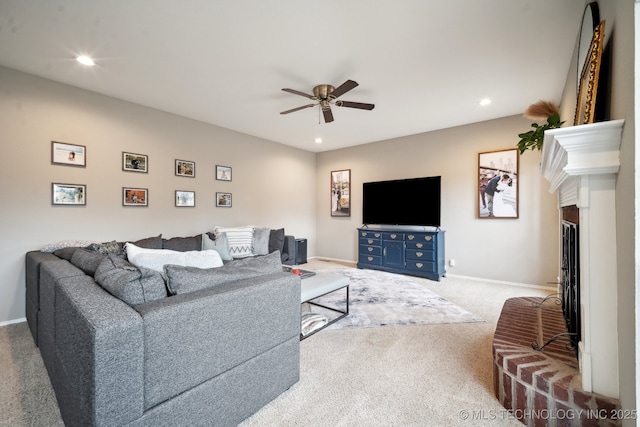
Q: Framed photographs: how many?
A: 10